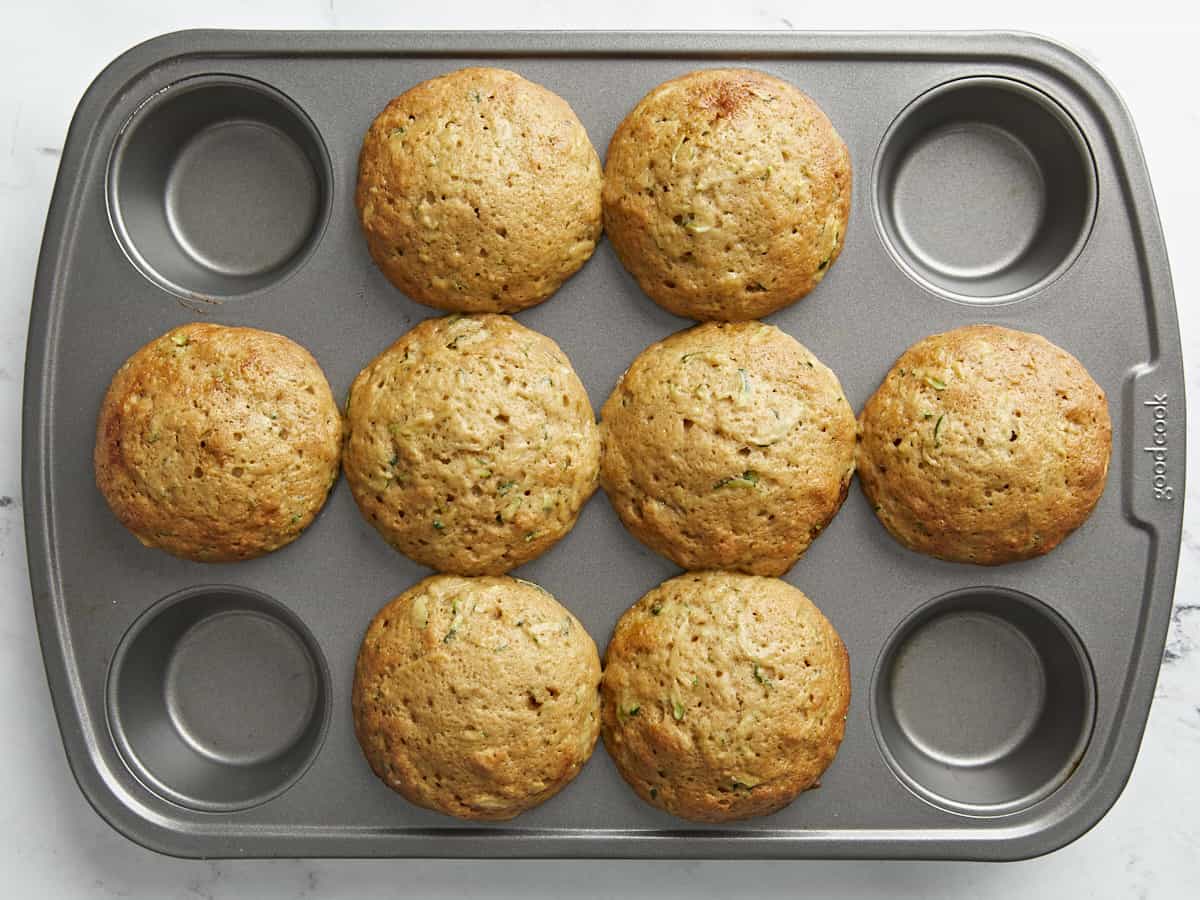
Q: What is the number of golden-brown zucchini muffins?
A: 8